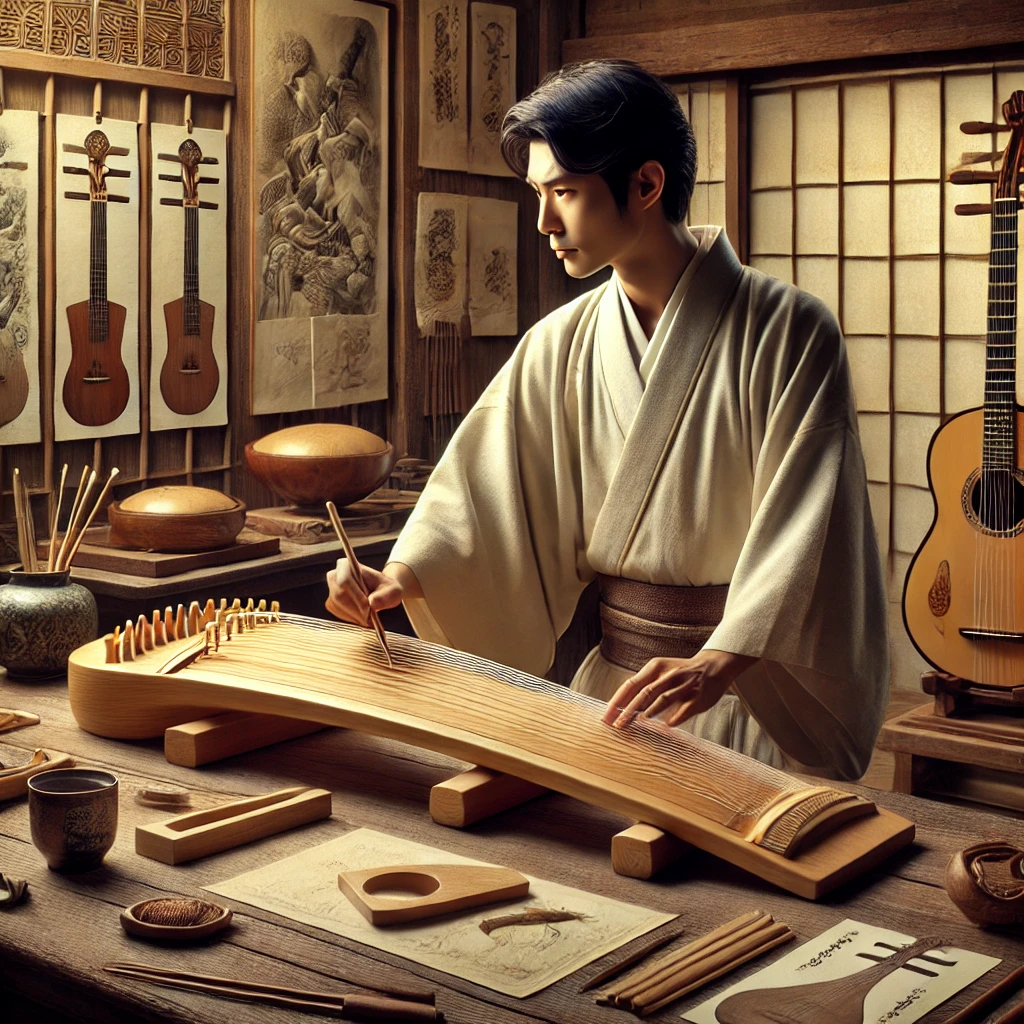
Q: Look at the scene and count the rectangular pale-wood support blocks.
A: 3